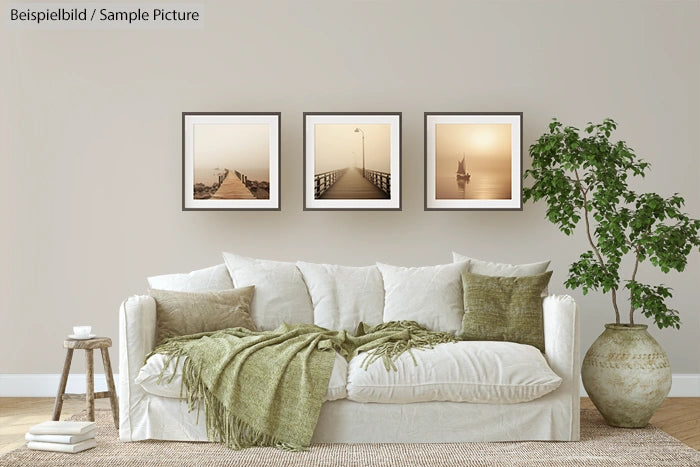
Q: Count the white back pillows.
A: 5